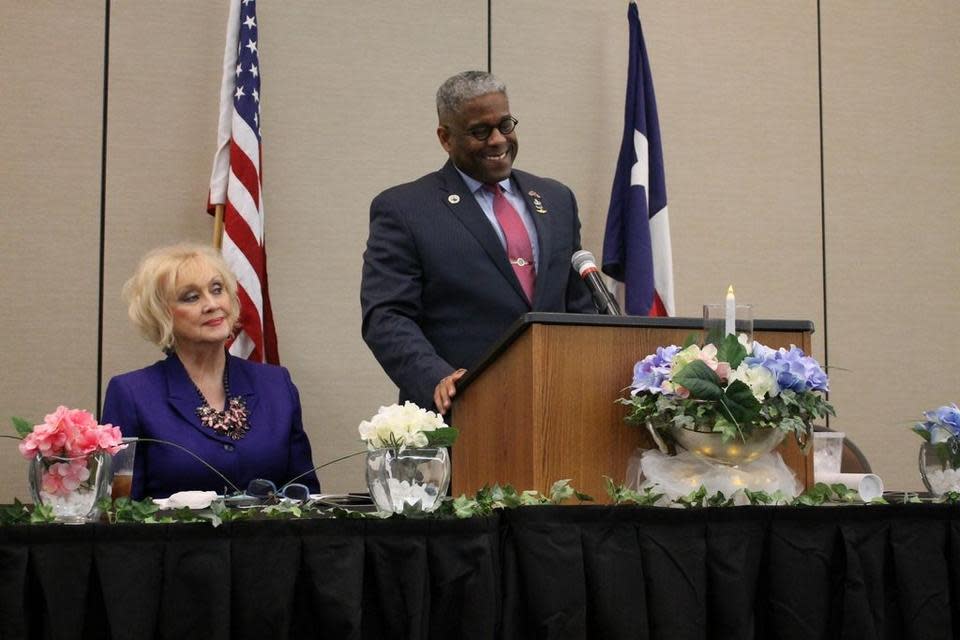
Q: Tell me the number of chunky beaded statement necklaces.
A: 1